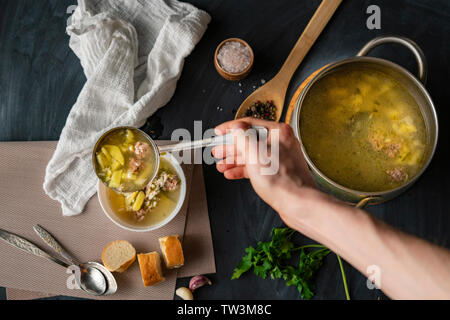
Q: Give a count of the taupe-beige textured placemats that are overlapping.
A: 2